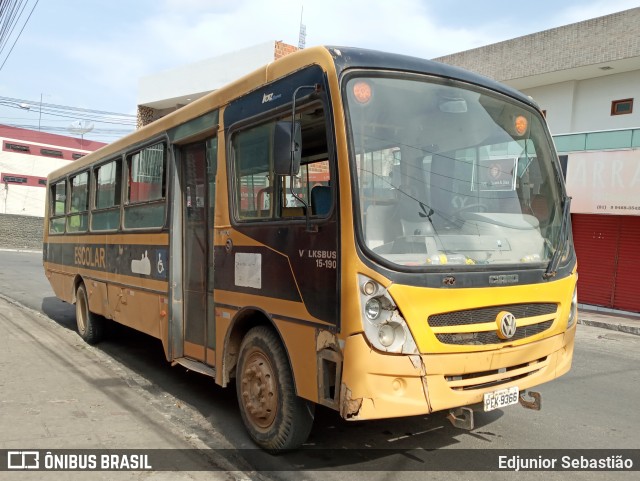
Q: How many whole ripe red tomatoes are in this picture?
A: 0